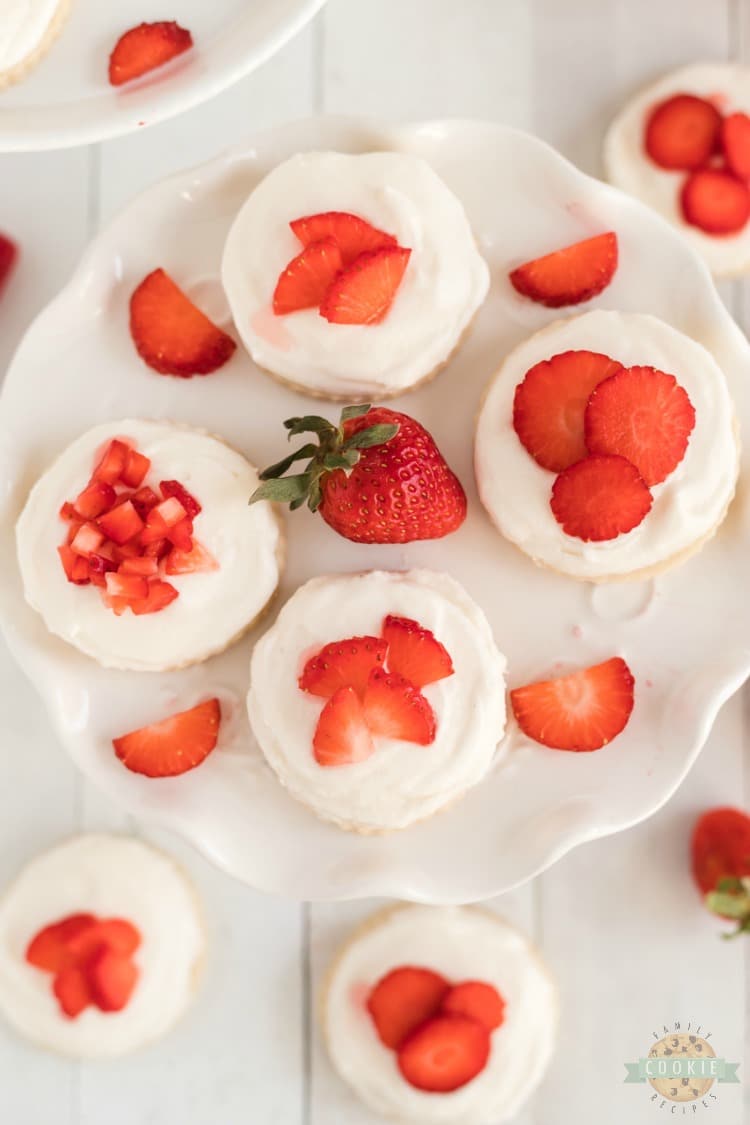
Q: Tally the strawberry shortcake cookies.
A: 8